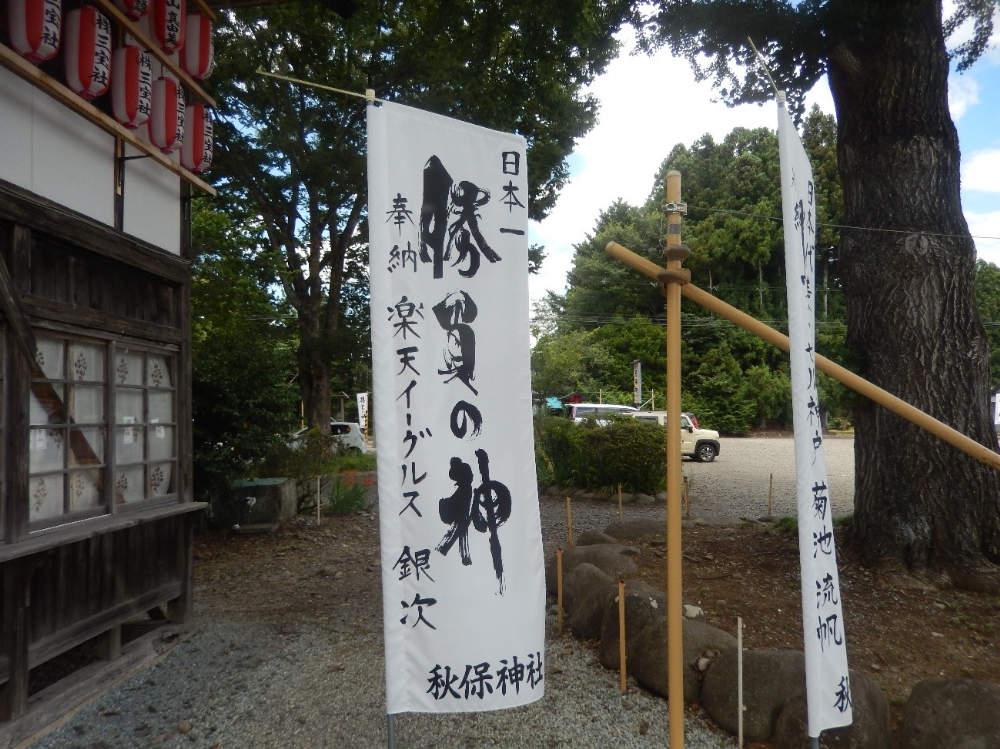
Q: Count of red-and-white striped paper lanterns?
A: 8